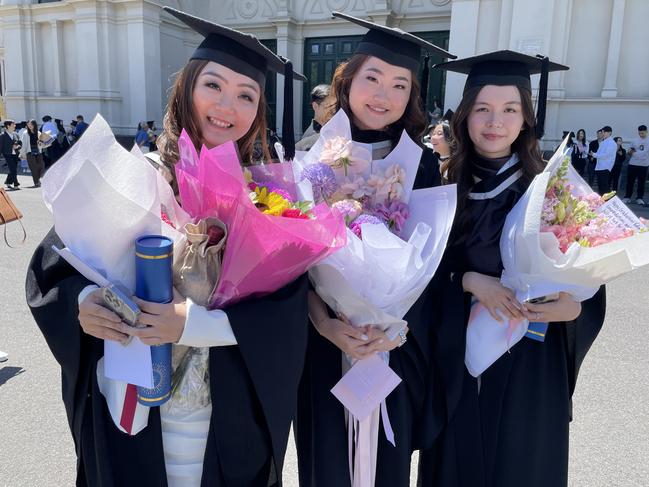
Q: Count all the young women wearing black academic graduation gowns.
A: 3